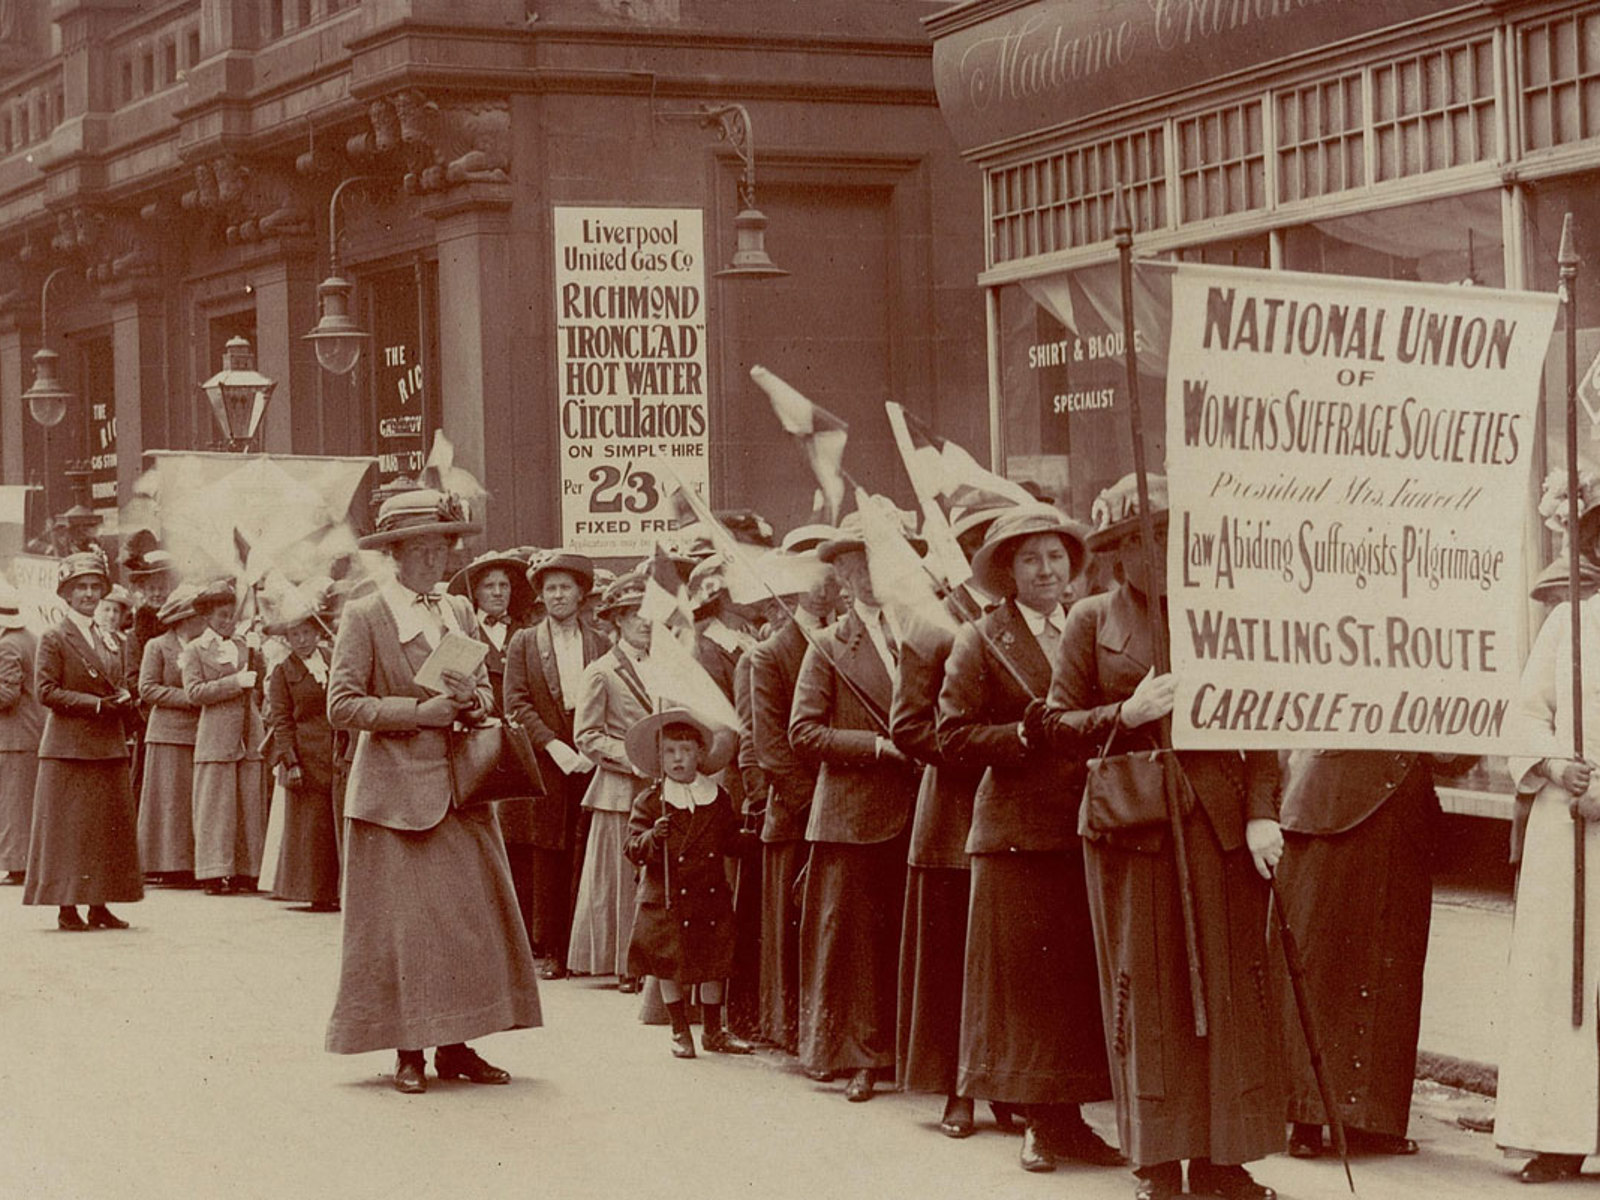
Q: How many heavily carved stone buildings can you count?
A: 1